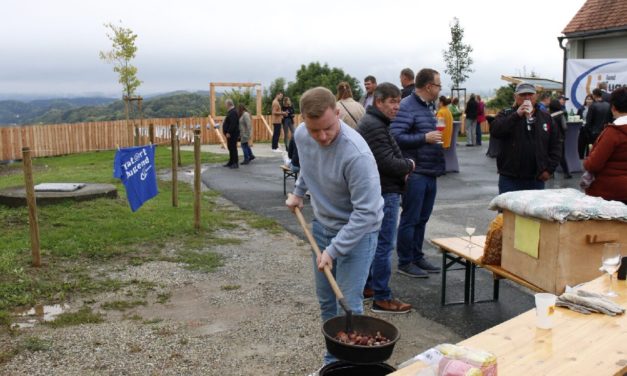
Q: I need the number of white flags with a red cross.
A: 0